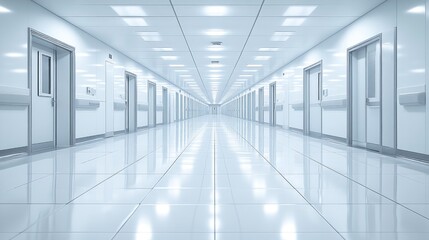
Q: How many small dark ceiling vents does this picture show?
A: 2